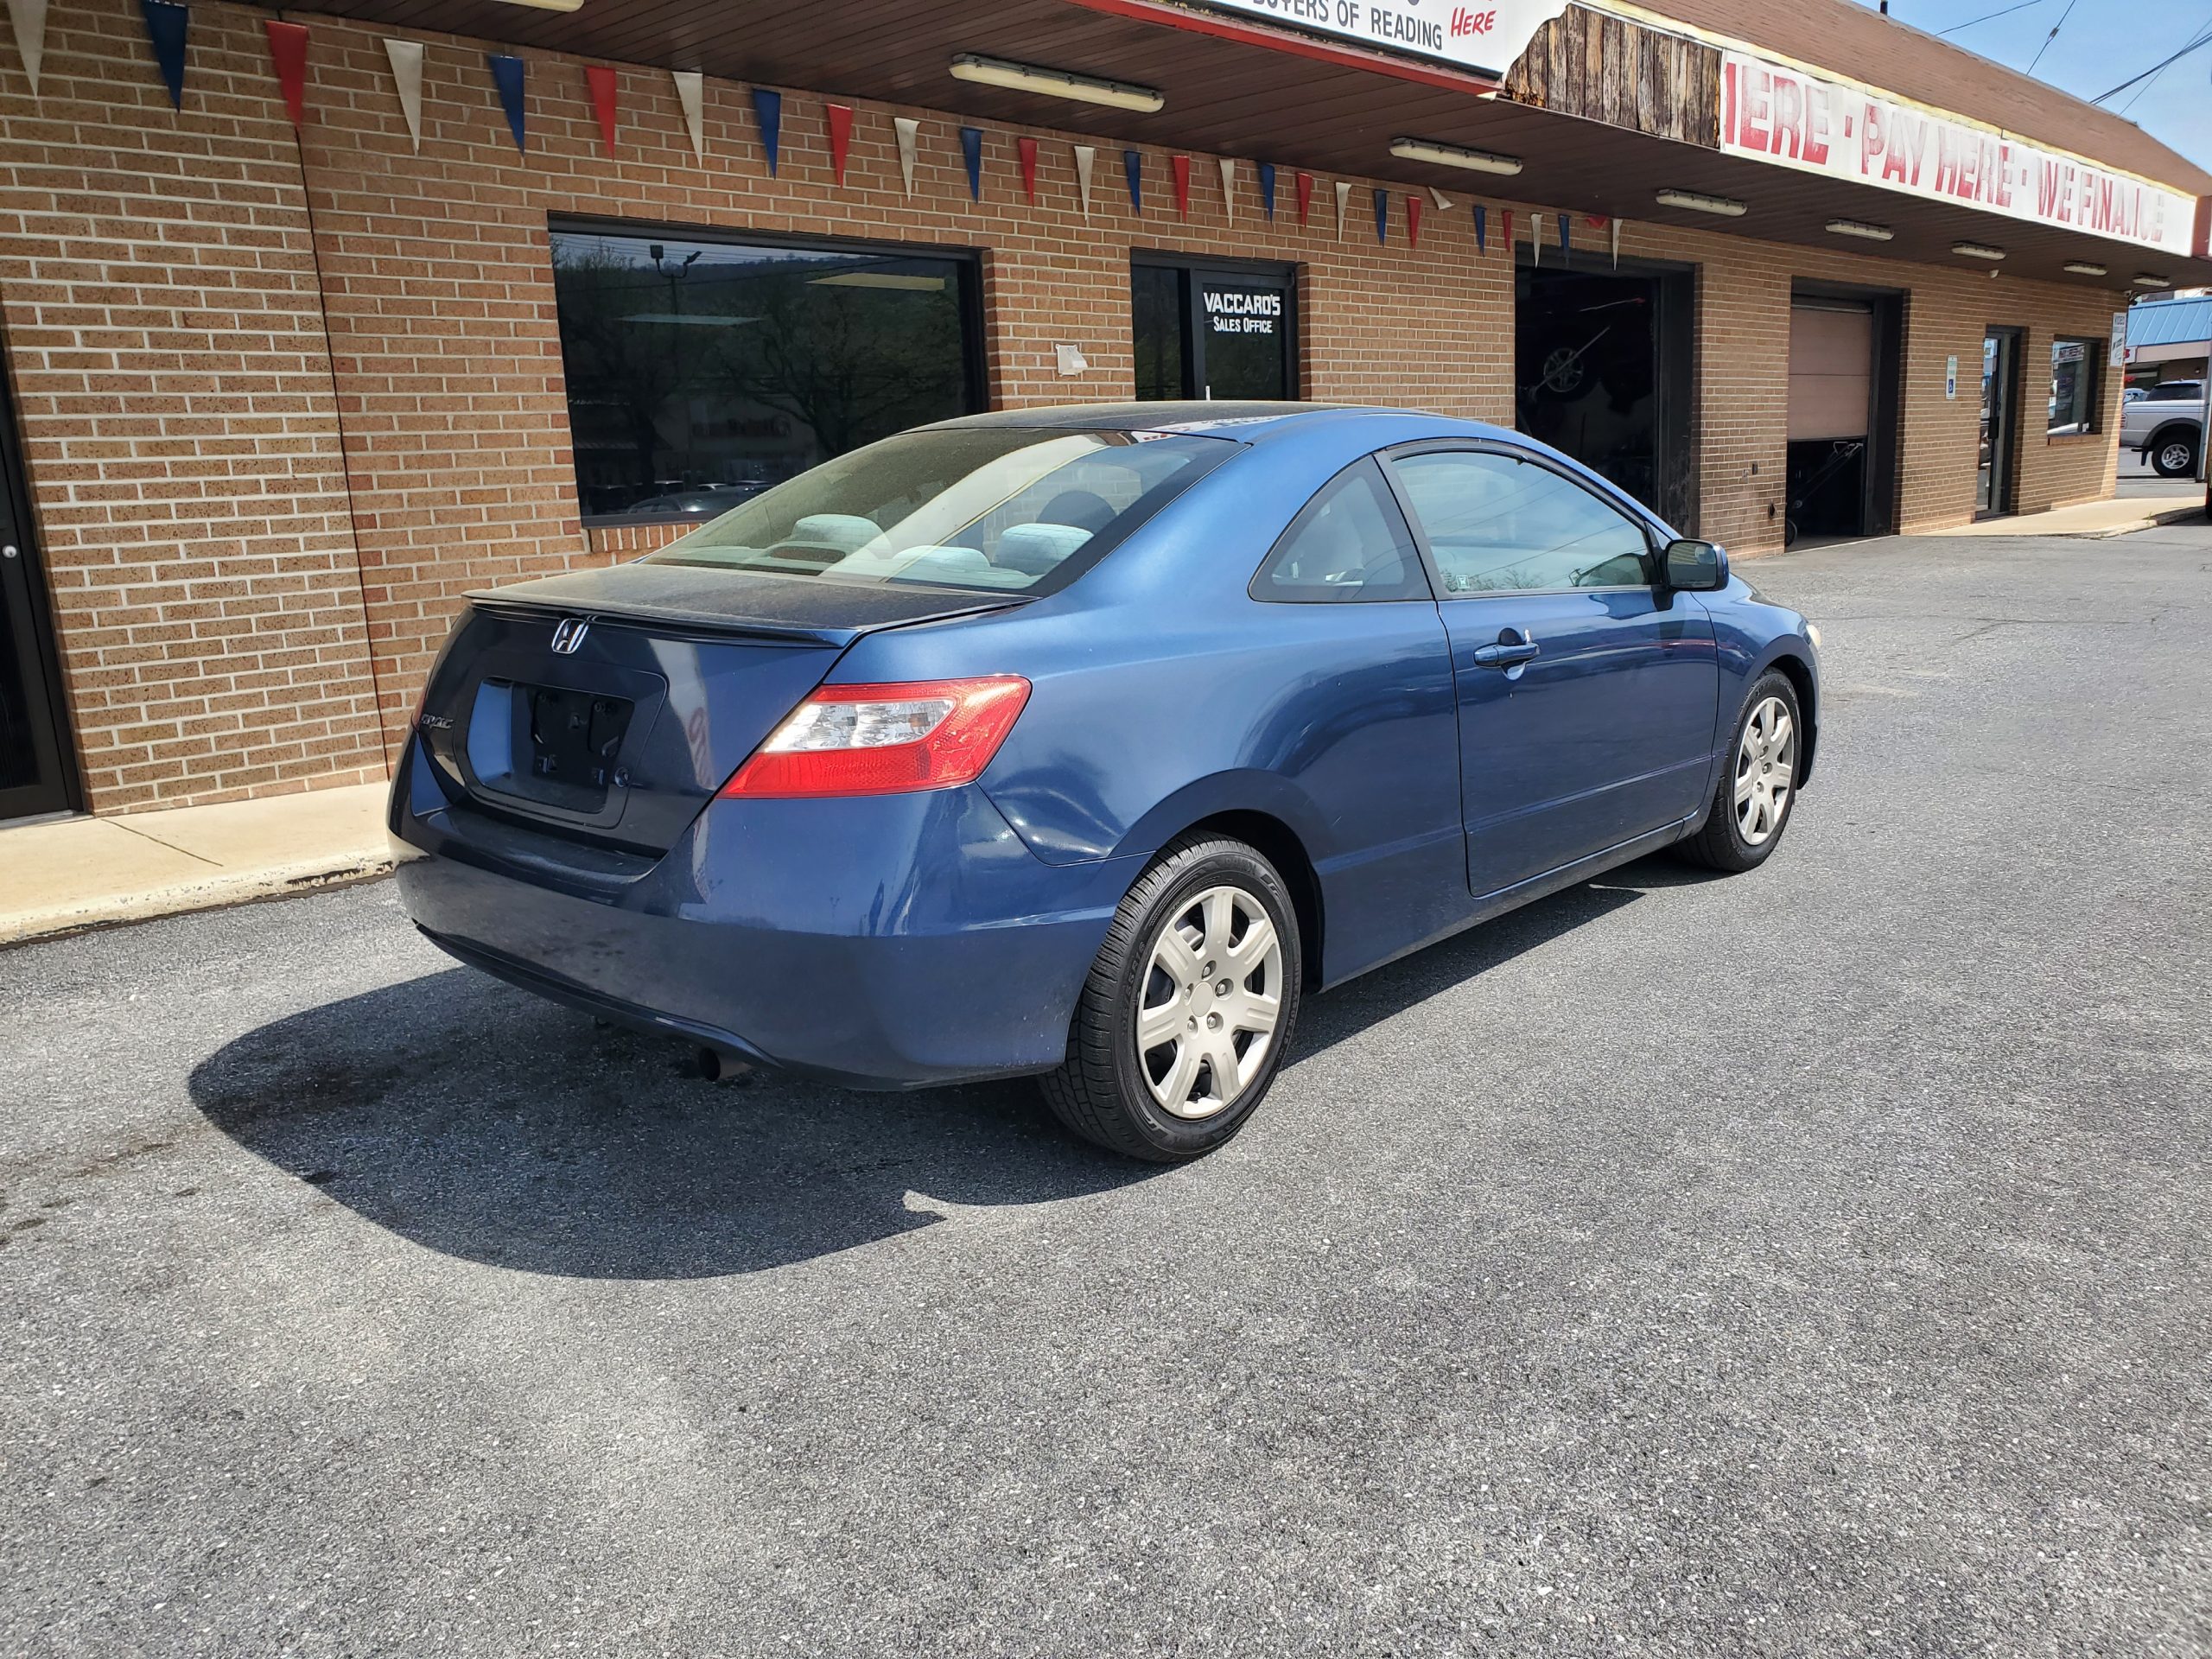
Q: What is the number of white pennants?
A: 10